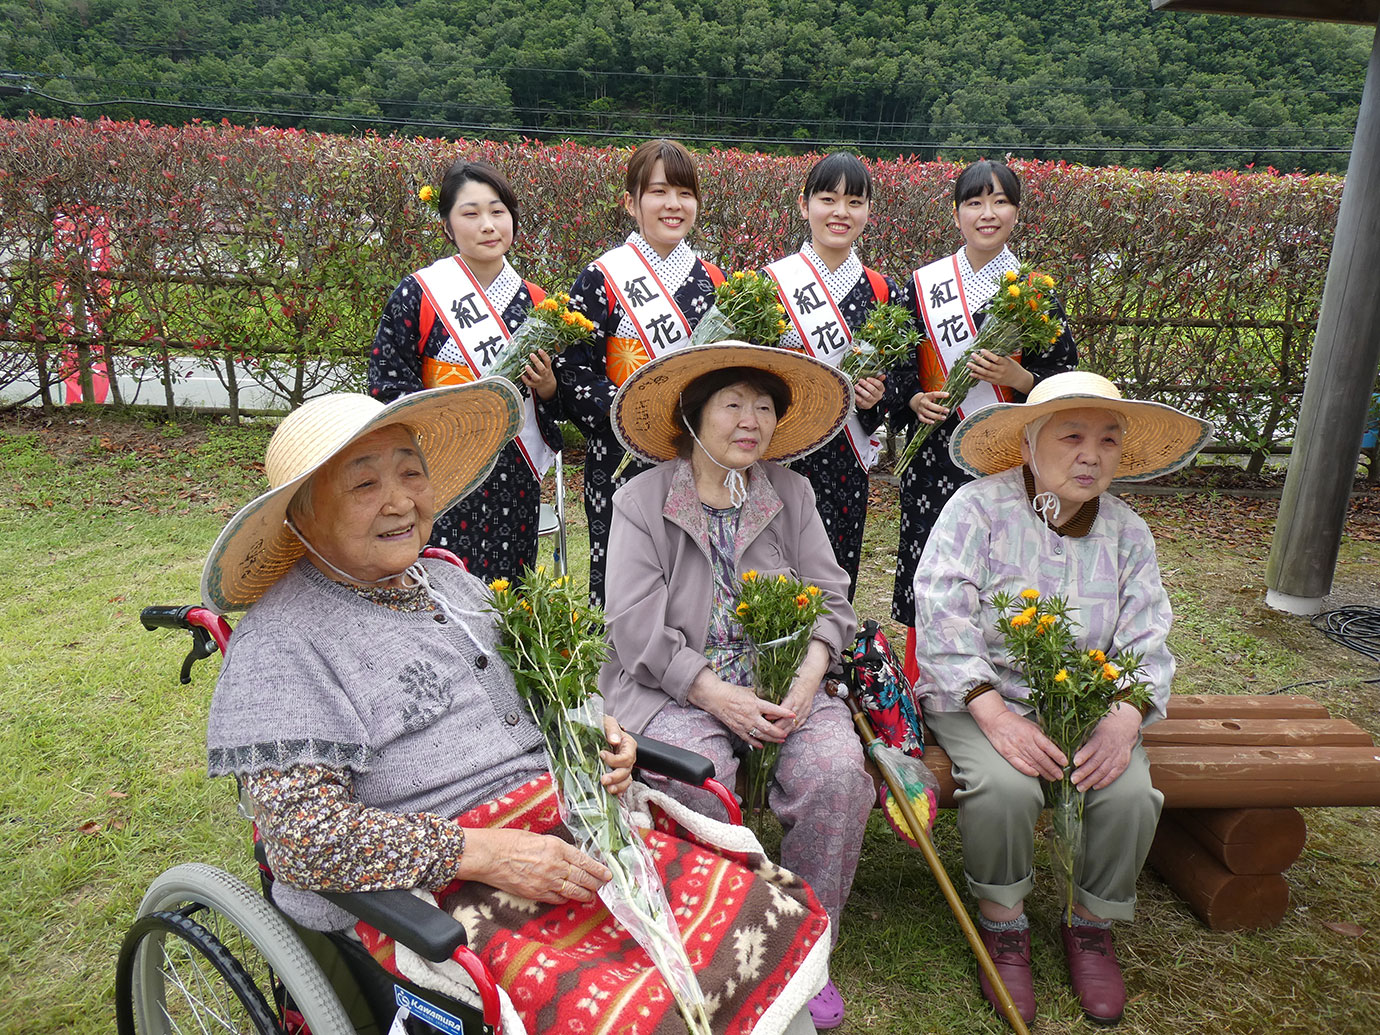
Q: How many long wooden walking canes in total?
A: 1